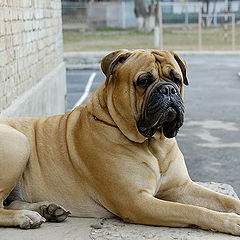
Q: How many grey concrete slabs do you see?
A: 1